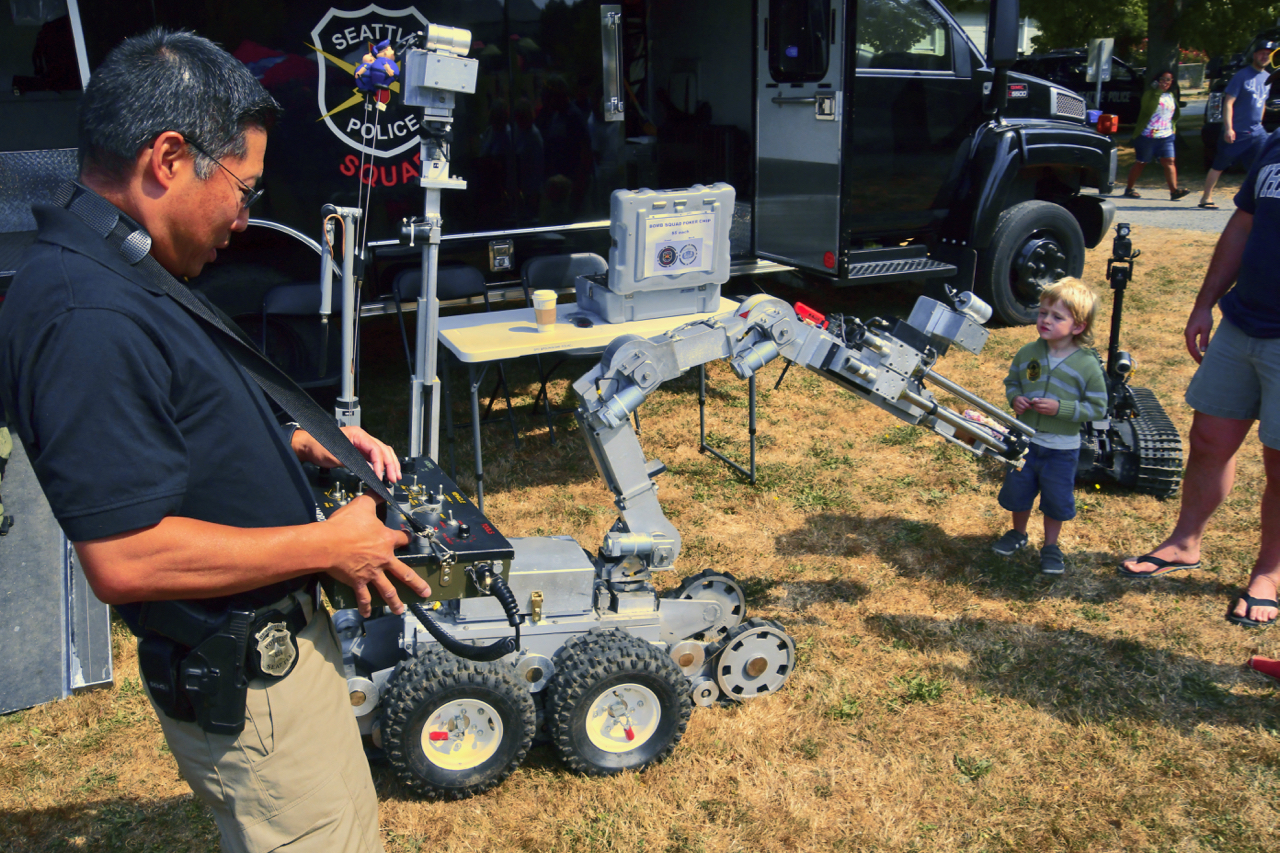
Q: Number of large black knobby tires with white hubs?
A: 2